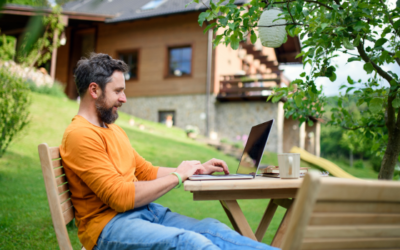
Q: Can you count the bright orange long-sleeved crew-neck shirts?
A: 1